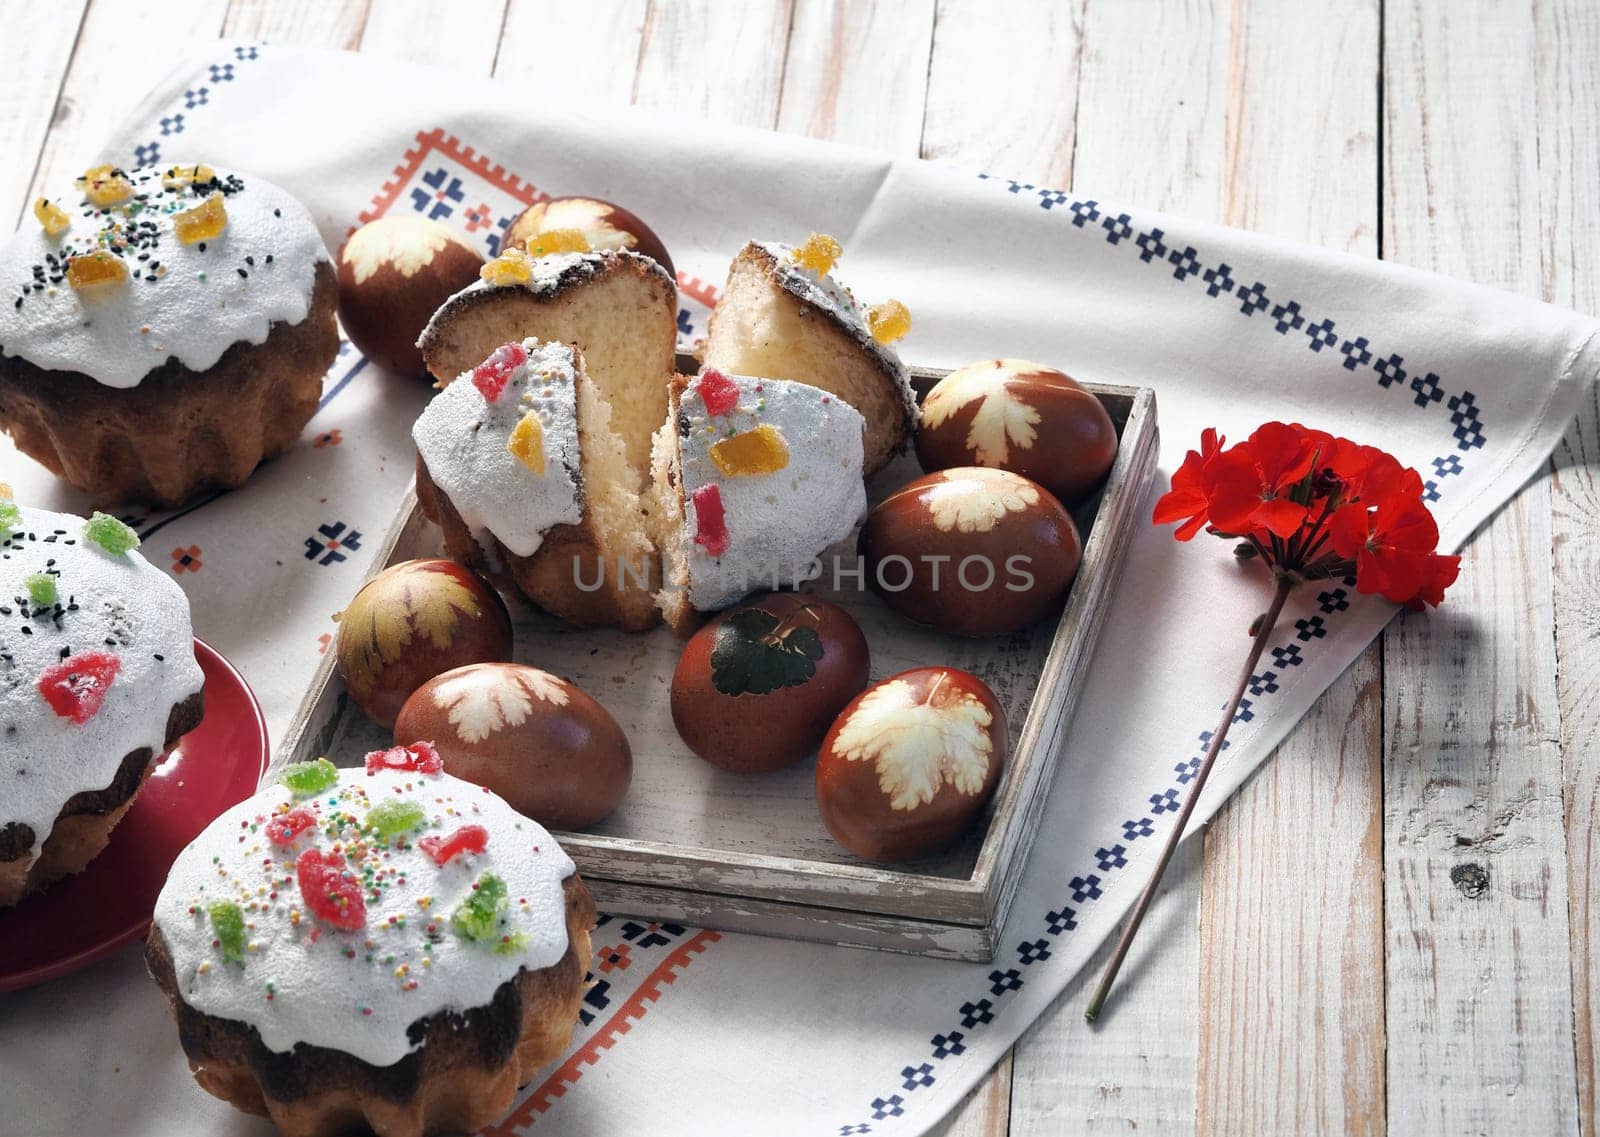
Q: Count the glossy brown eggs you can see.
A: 8